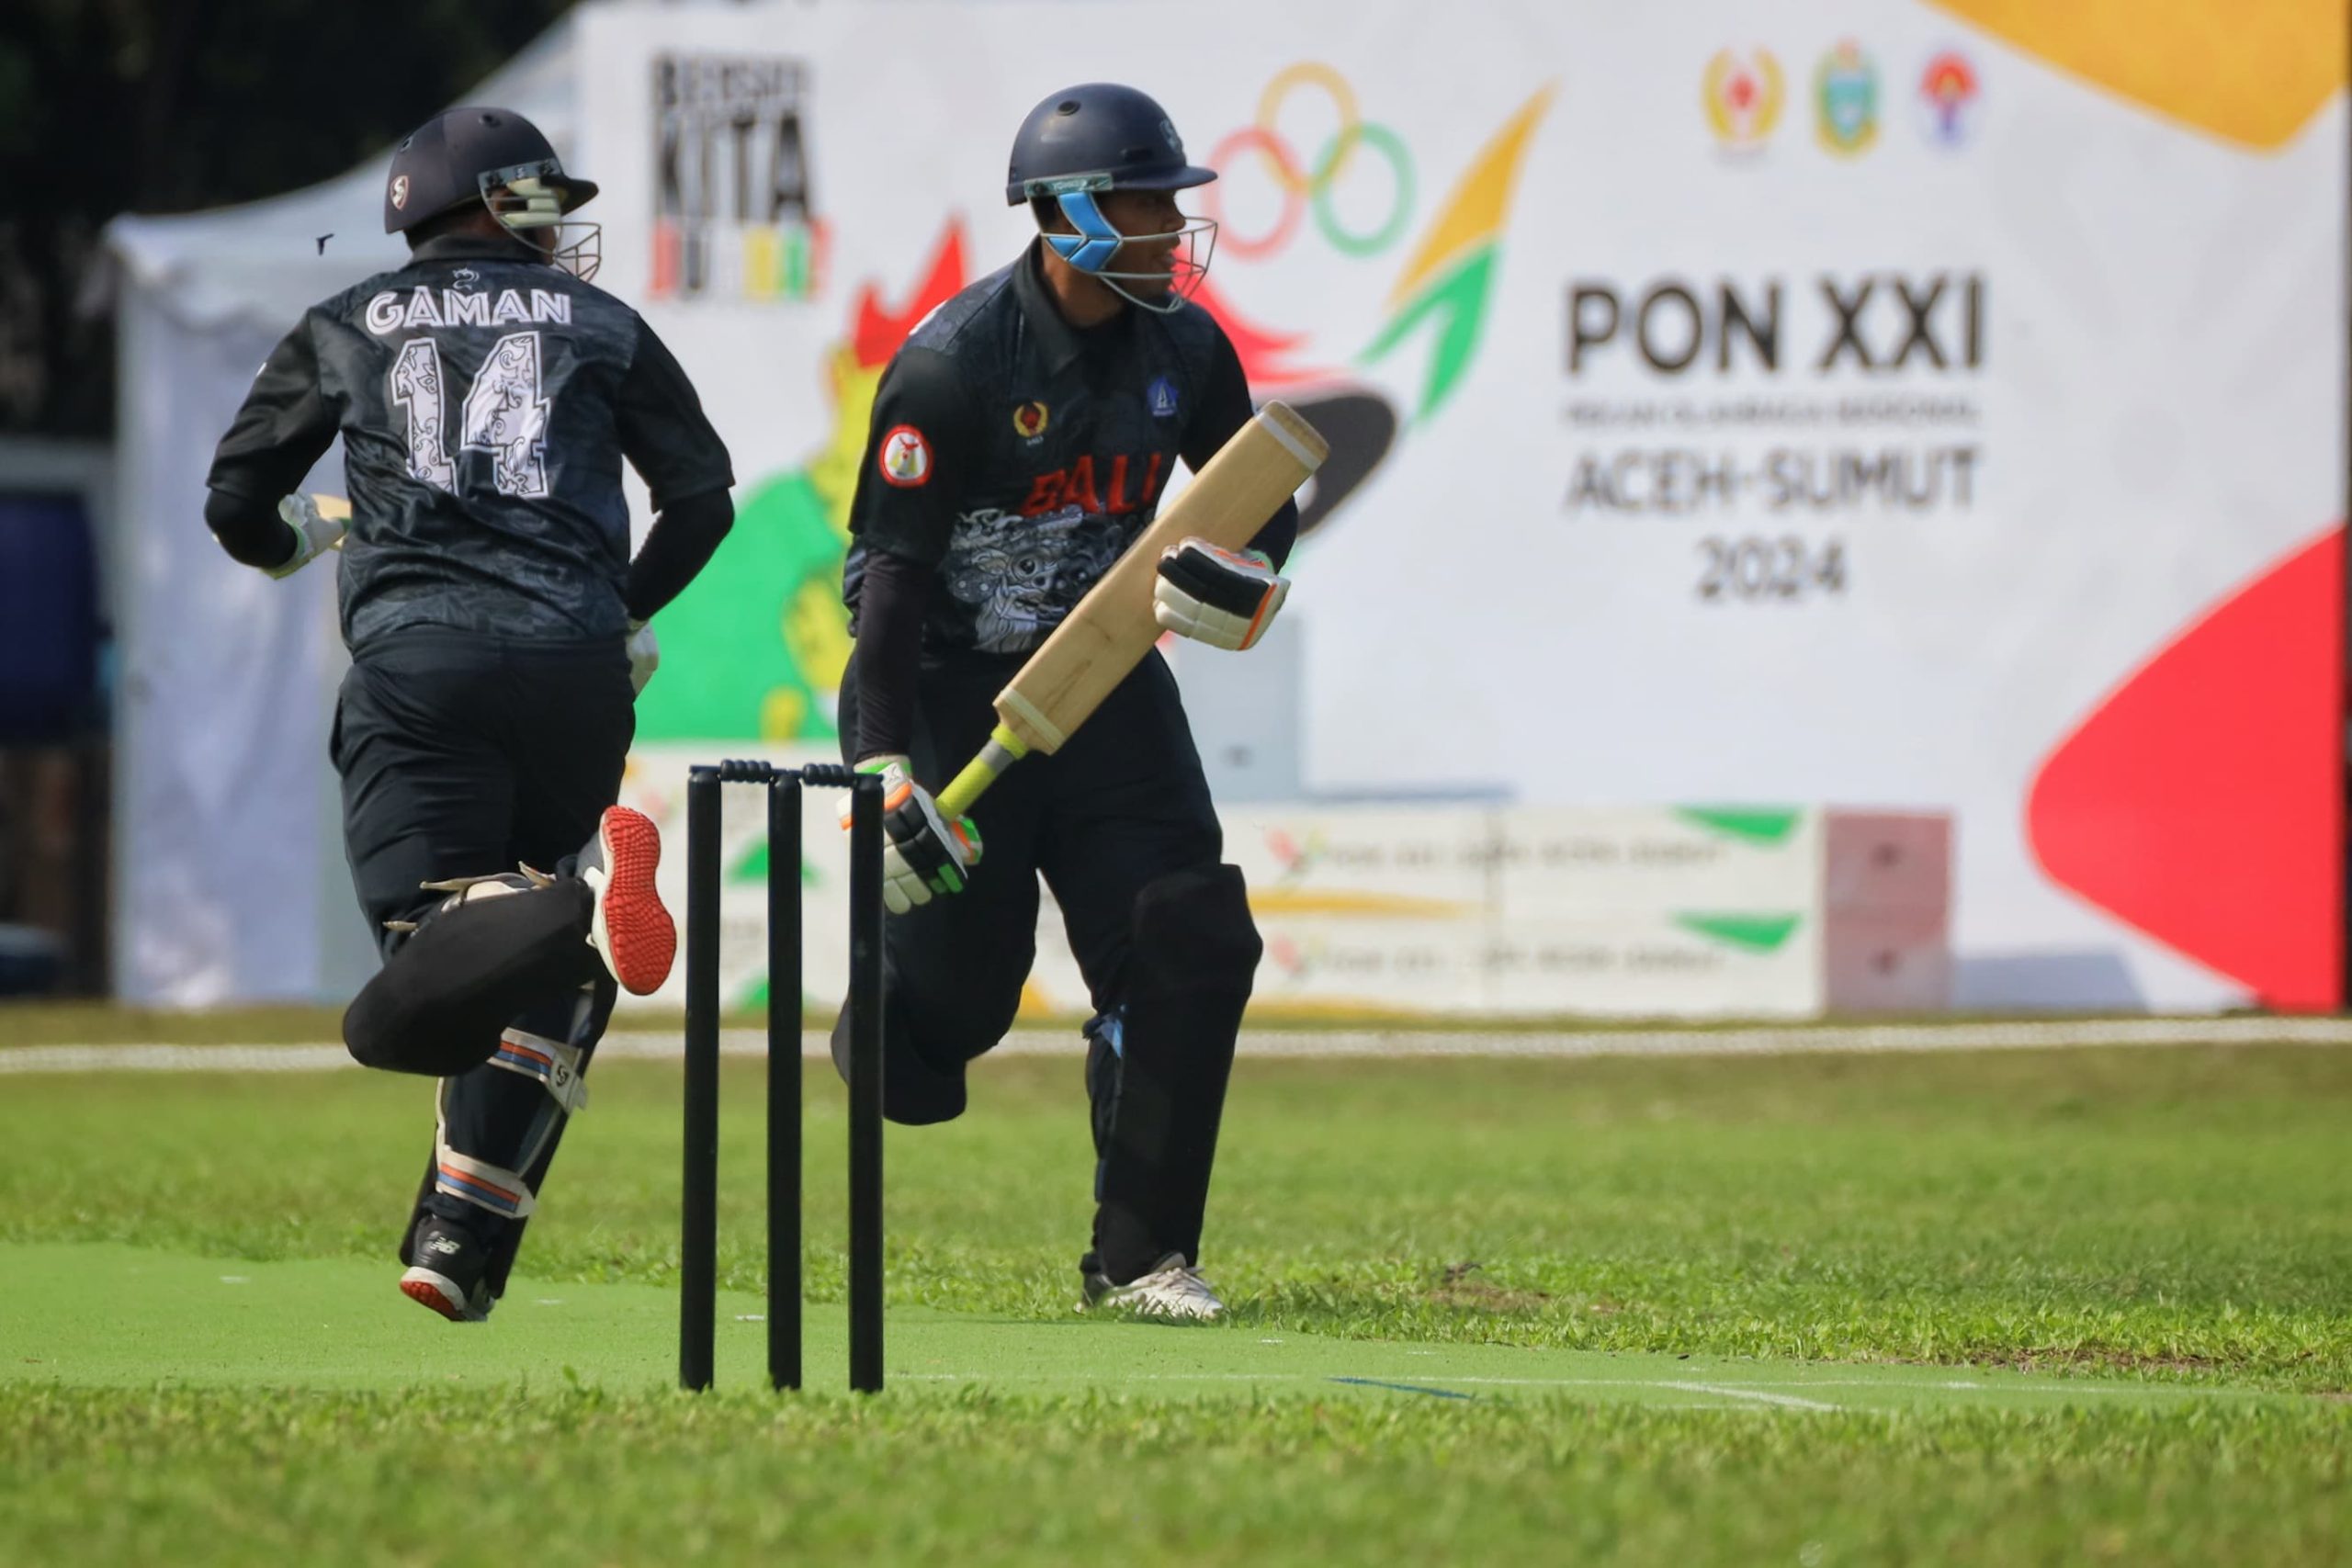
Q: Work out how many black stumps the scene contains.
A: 3